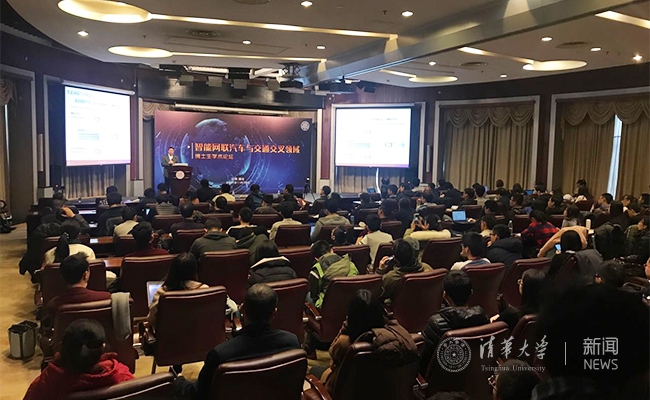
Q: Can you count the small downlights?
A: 10